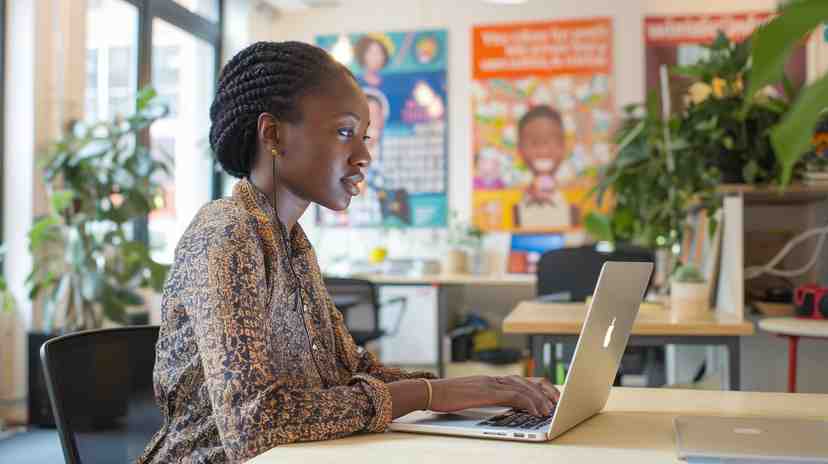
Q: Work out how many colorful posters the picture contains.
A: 3